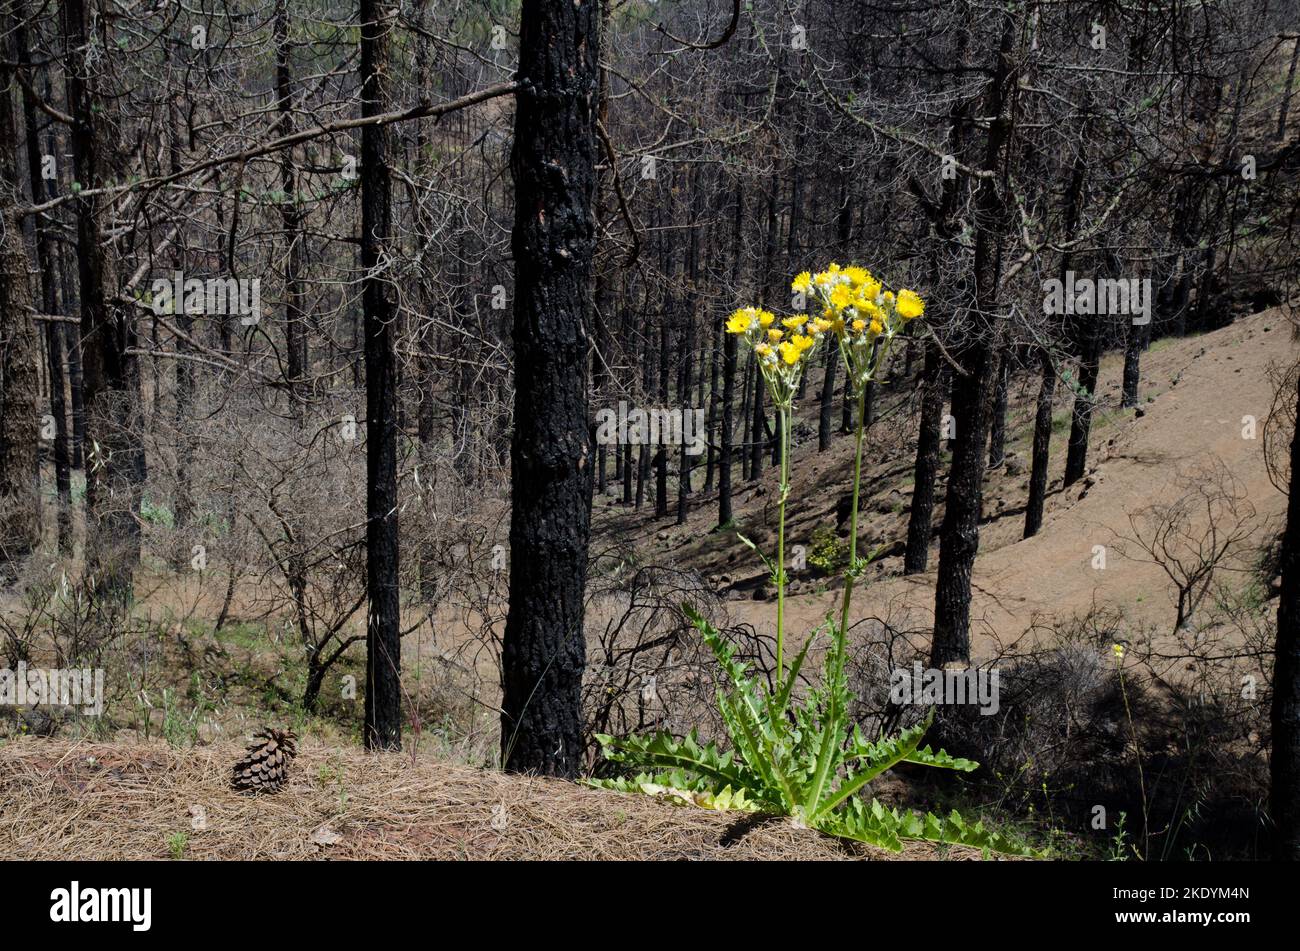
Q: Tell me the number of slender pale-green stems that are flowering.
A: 2